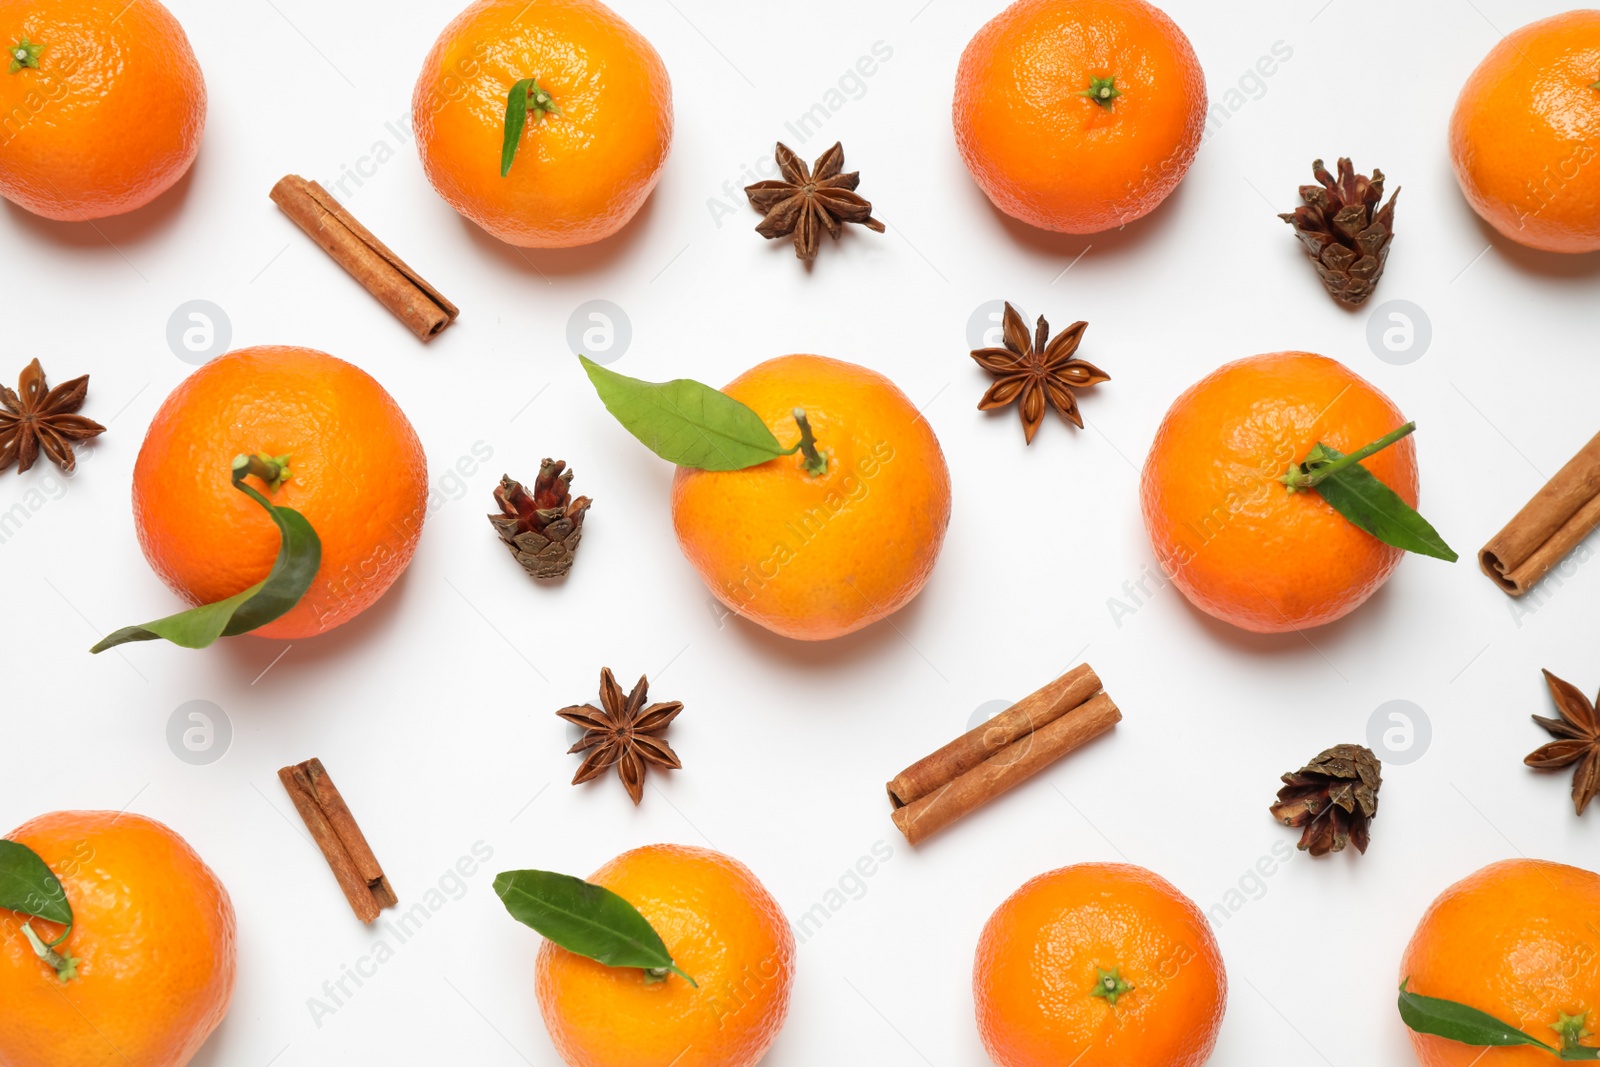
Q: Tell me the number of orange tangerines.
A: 11